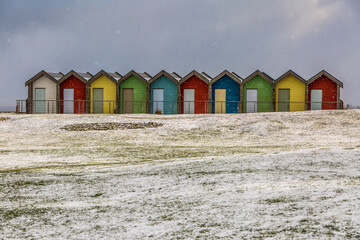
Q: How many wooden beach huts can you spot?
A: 10